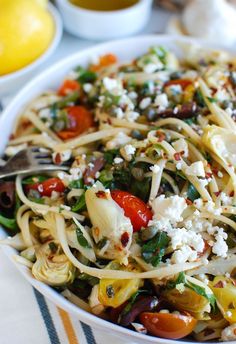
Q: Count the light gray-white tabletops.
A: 1